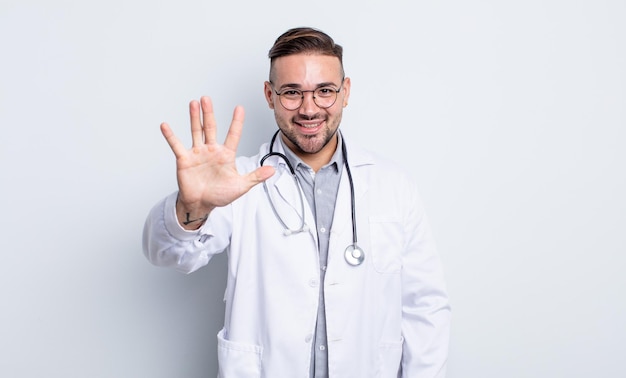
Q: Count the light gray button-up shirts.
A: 1